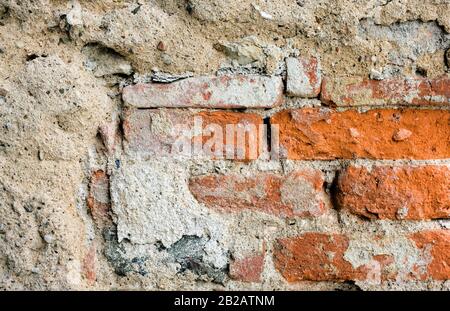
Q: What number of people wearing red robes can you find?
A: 0